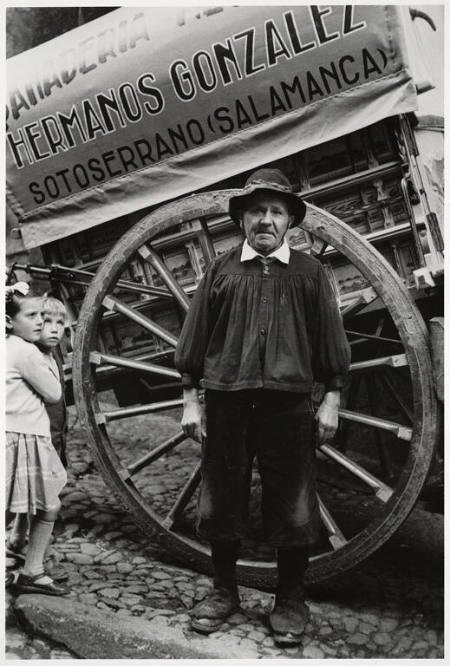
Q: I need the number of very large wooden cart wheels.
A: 1